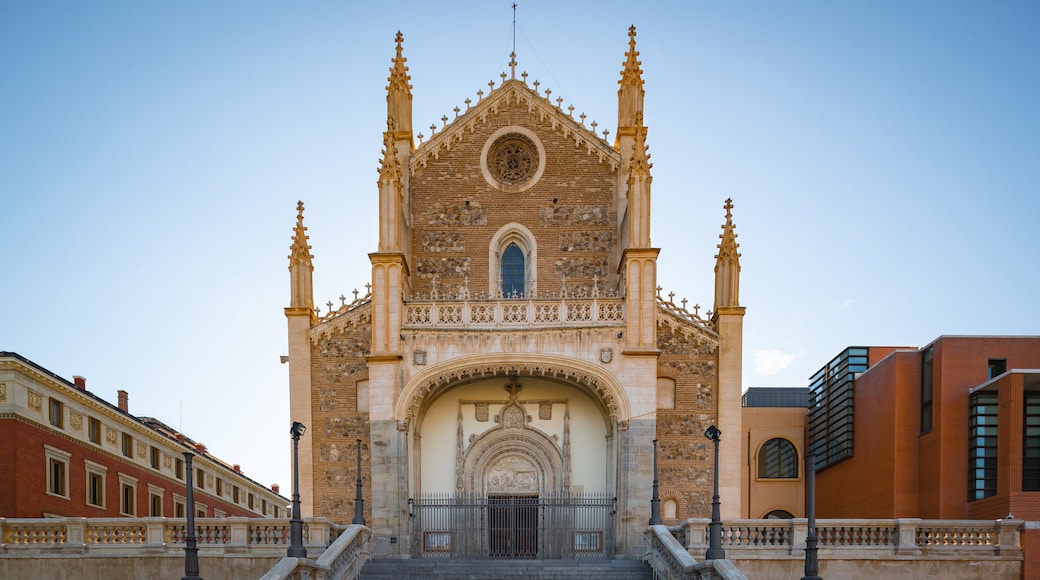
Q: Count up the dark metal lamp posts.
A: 6